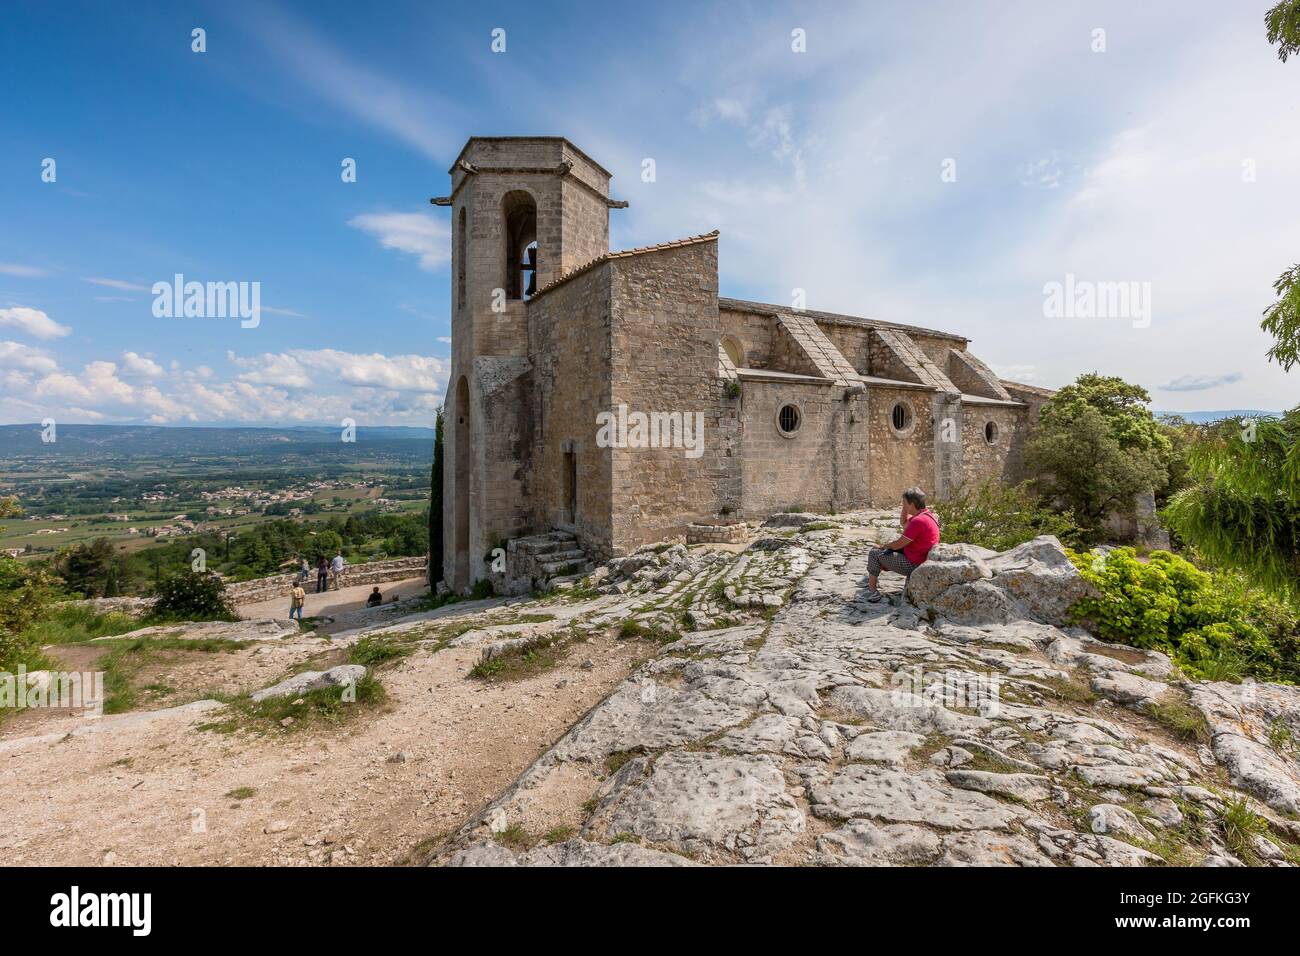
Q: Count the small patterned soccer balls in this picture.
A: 0